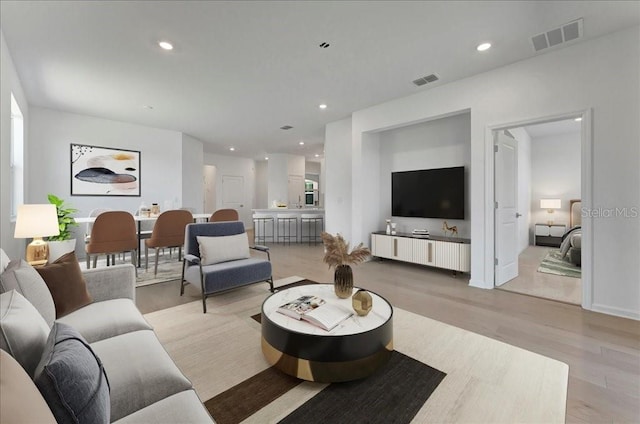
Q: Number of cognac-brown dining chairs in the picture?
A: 3